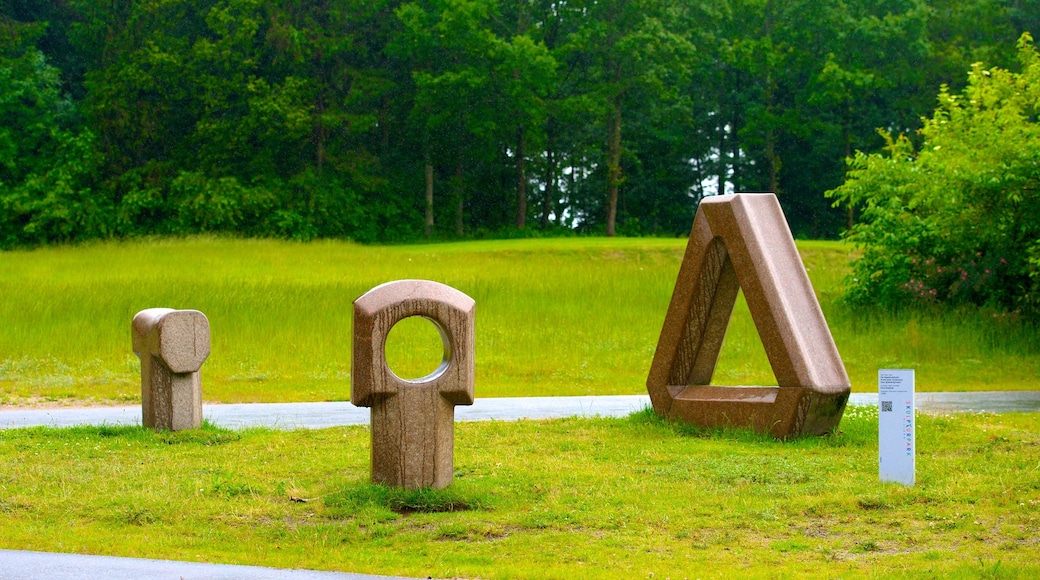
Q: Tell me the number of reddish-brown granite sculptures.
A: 3